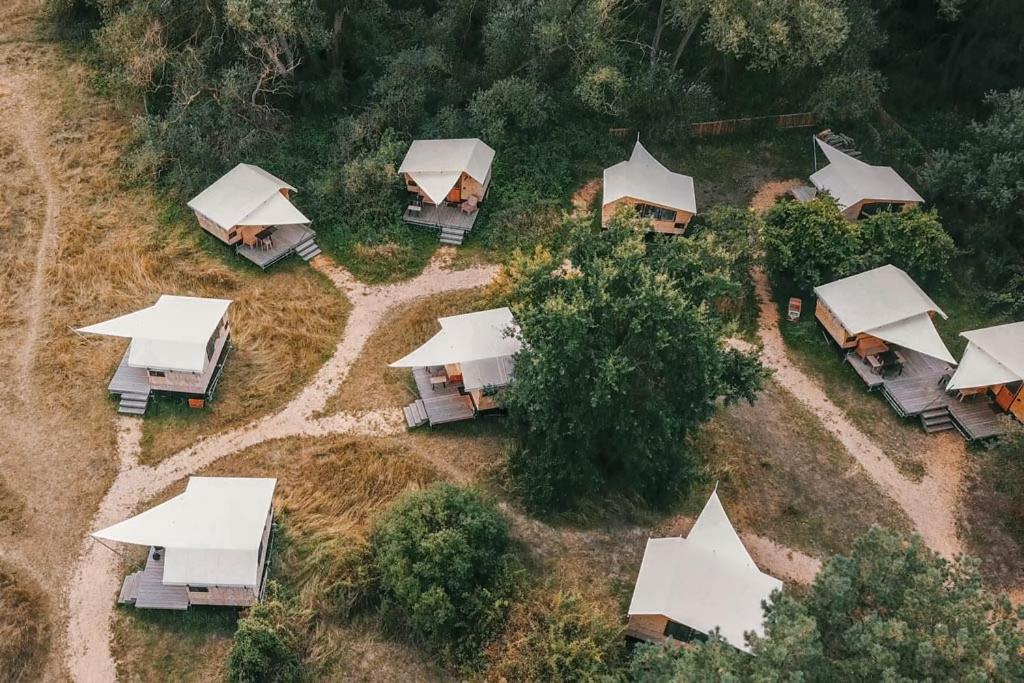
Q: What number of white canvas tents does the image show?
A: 10